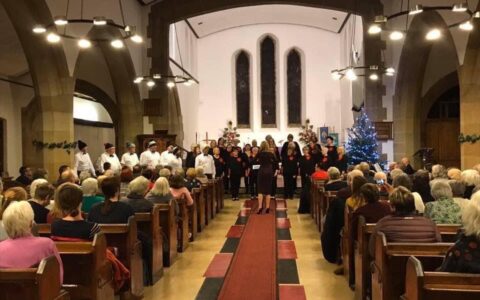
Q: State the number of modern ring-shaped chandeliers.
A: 4